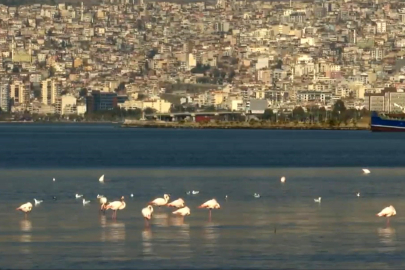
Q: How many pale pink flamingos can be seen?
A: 9